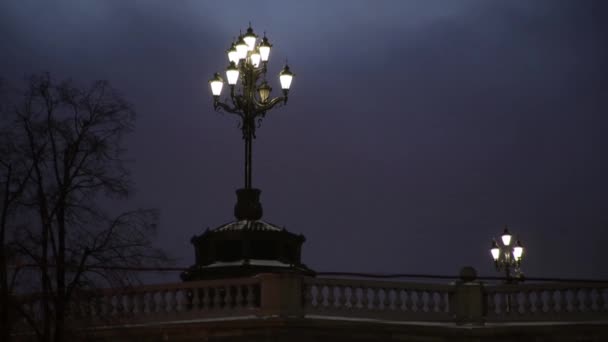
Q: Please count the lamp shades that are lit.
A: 11